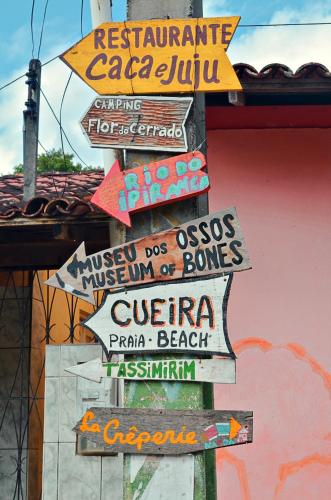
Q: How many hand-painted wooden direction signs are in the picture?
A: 7